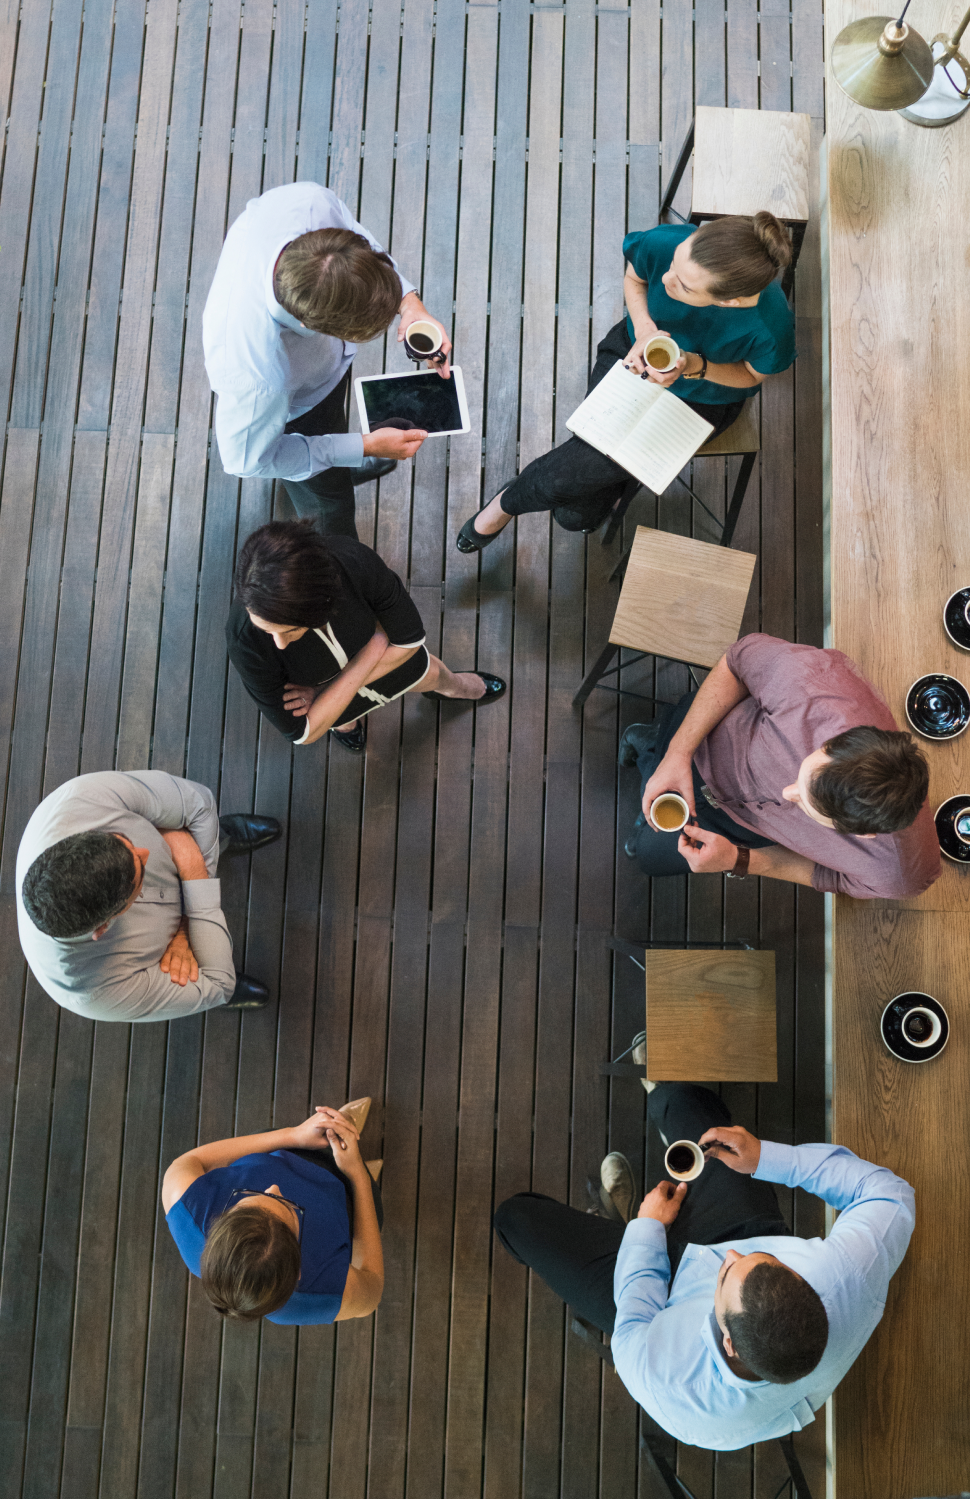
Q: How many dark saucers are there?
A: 4